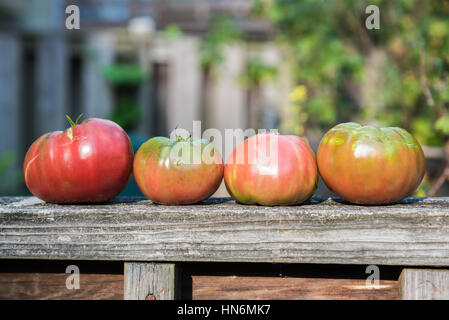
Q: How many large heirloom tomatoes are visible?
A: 4